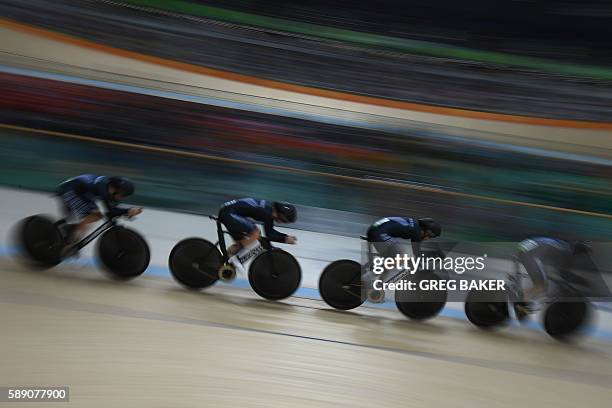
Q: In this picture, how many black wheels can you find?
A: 8